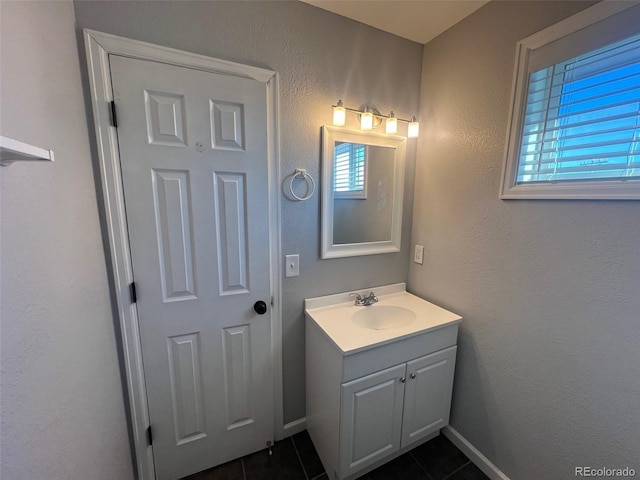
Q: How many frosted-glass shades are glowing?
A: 4